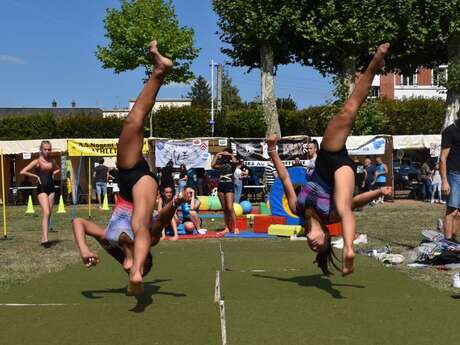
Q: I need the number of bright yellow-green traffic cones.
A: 3